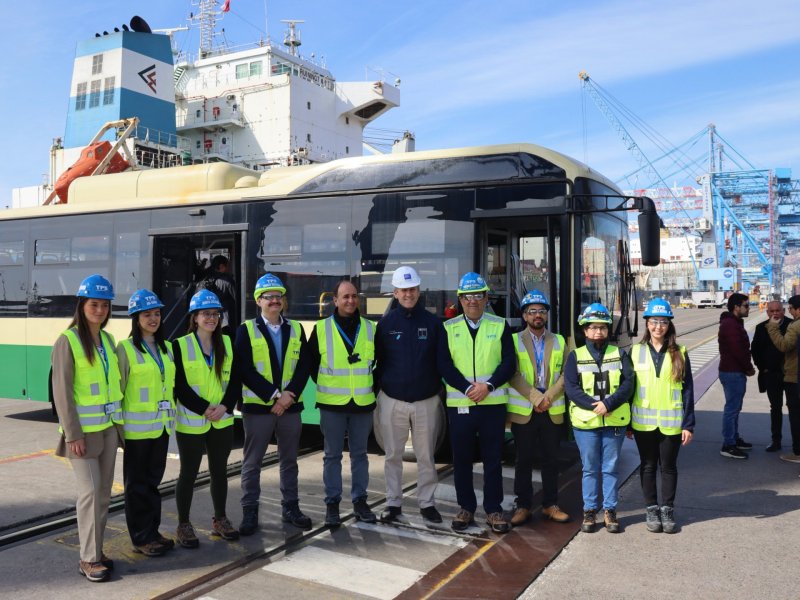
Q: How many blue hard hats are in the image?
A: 8